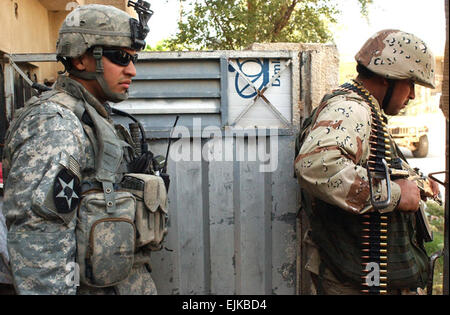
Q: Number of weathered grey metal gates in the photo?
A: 1